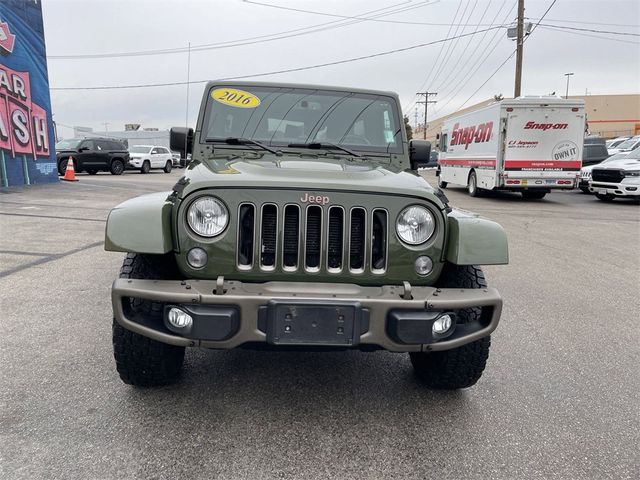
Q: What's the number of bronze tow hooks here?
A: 2